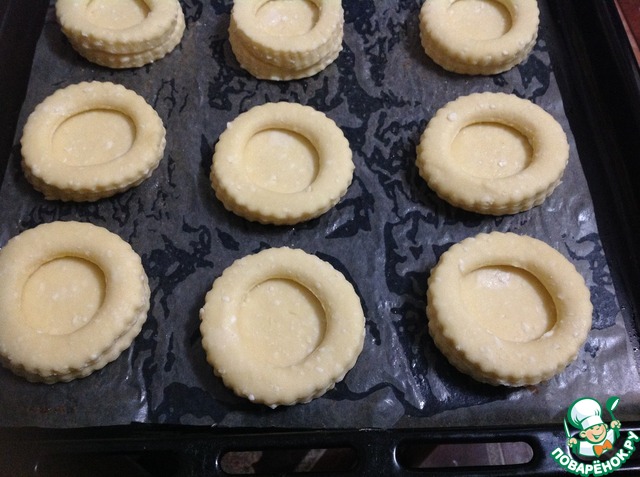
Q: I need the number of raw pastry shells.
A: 9